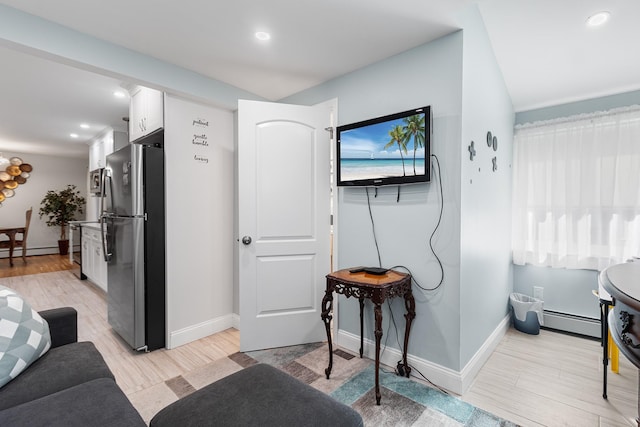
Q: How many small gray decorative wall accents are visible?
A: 4